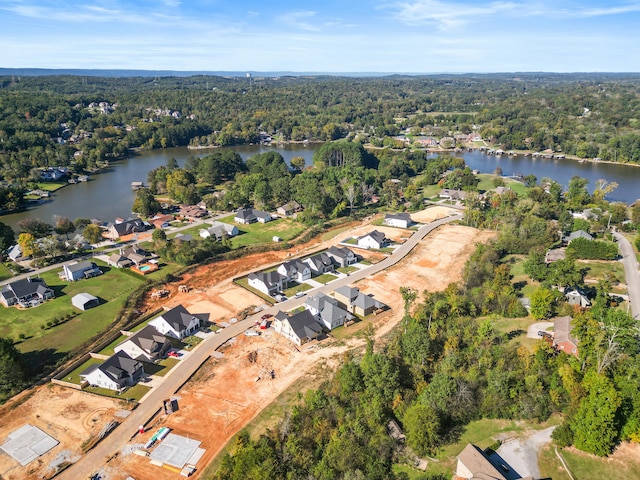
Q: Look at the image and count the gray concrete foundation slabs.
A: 2